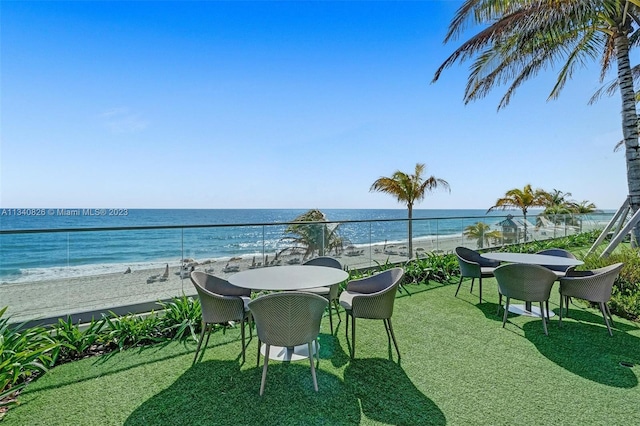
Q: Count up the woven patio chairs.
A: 8